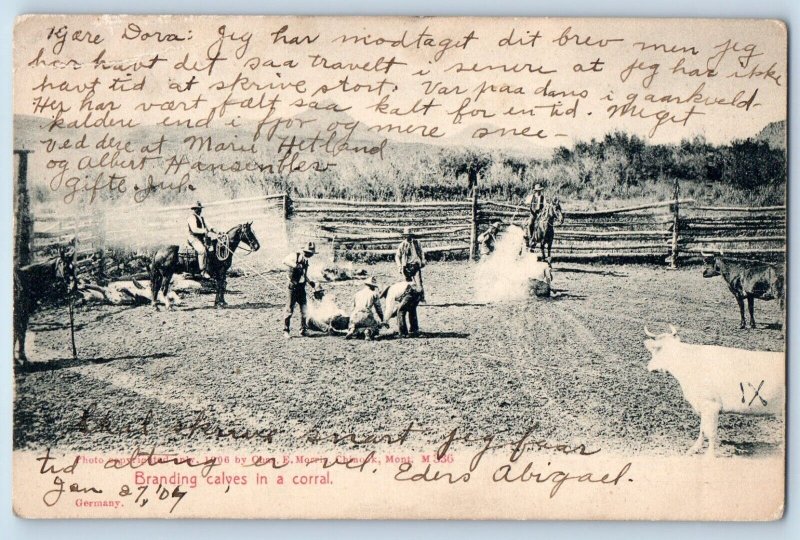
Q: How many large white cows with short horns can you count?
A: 1